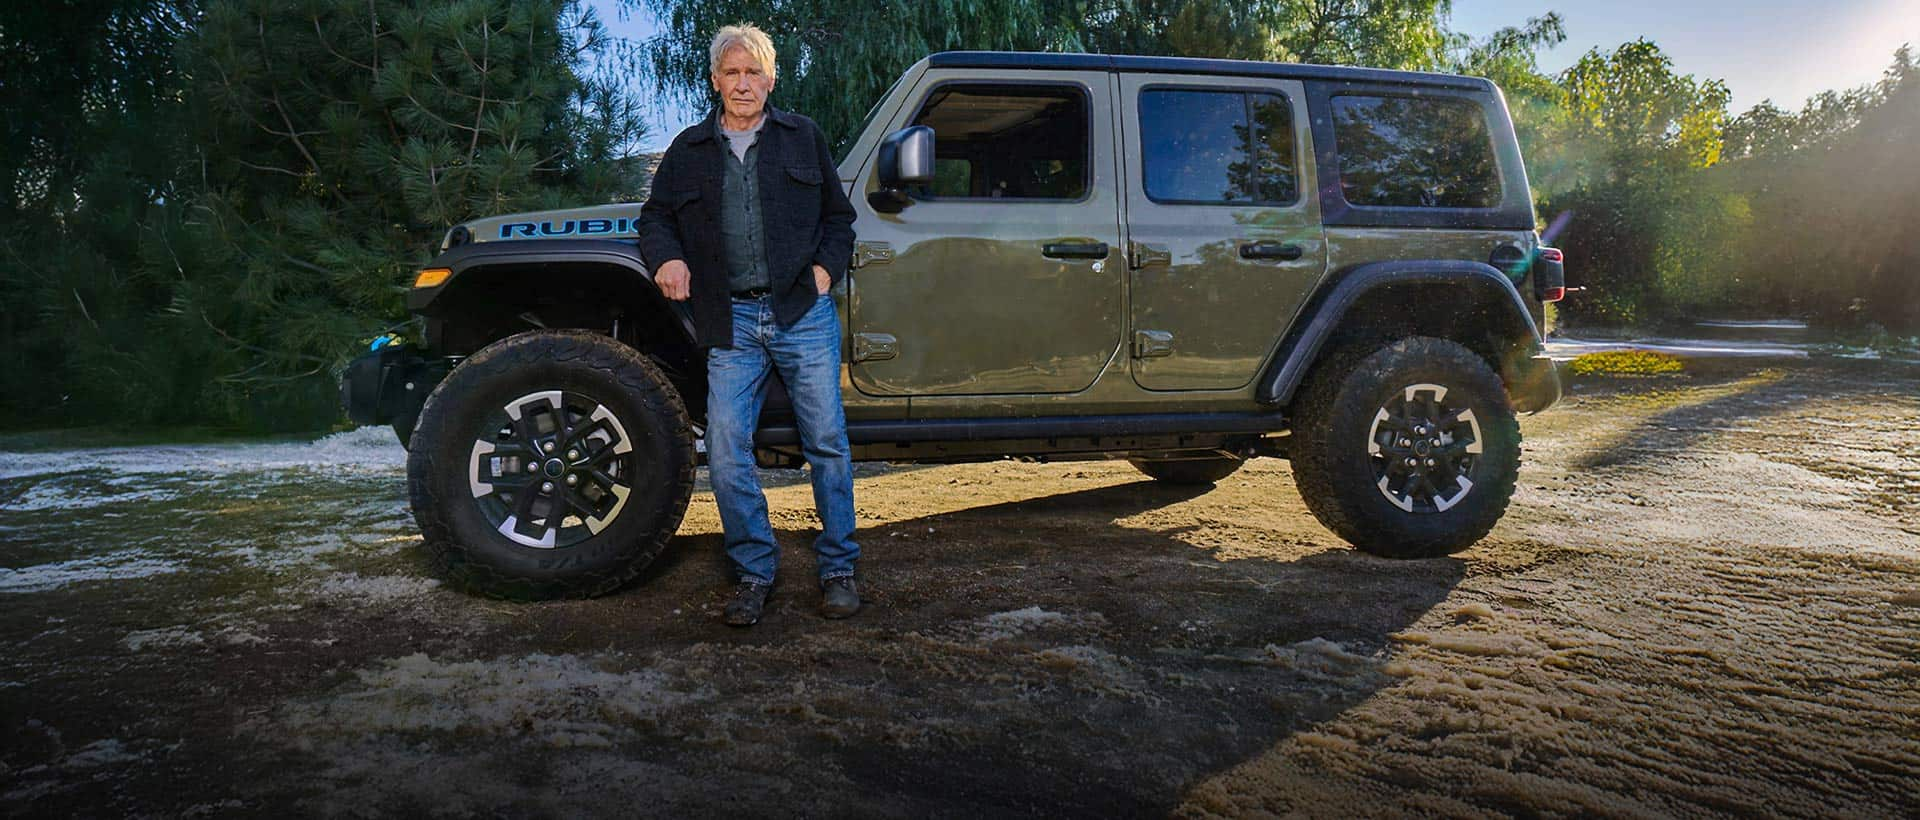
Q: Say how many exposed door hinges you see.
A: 4